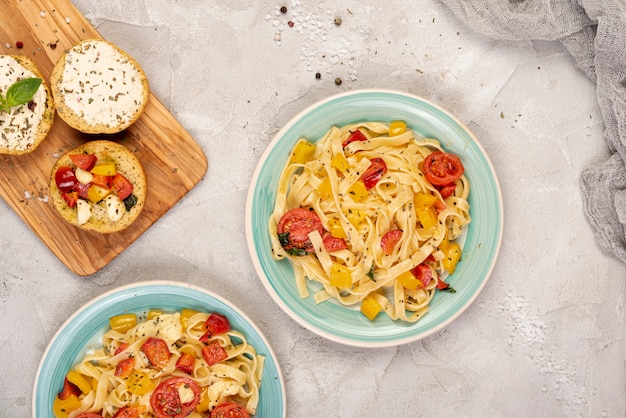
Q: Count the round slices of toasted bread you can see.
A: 3